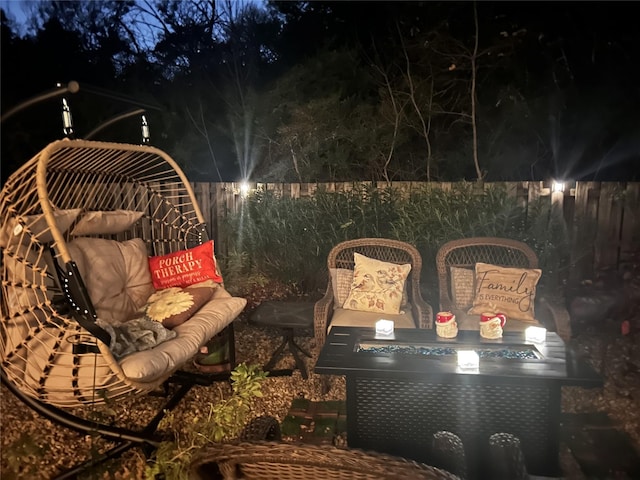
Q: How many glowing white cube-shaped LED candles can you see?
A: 3